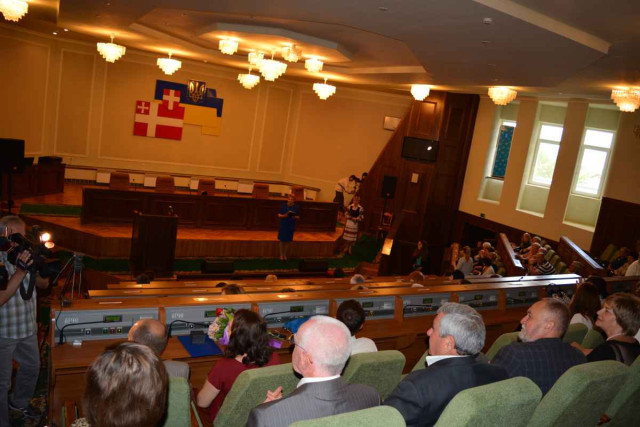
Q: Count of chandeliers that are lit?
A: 13